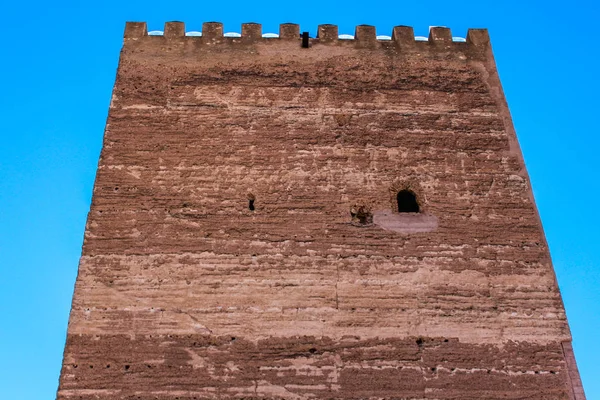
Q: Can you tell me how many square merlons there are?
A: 10